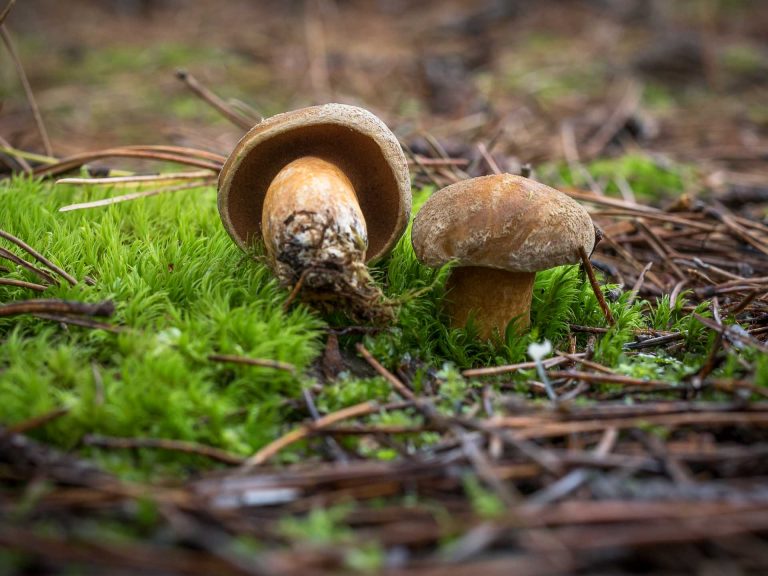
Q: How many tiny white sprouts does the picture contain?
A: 1